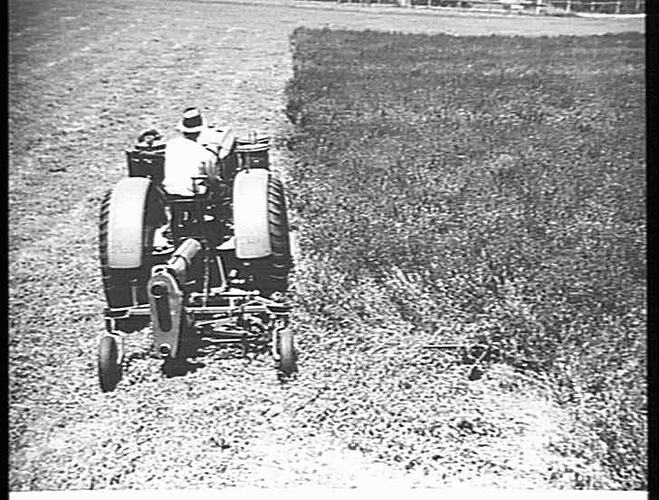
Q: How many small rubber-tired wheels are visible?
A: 2